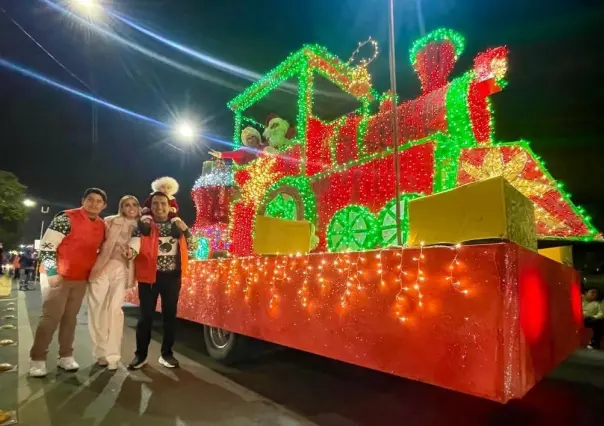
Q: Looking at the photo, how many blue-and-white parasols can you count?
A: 0